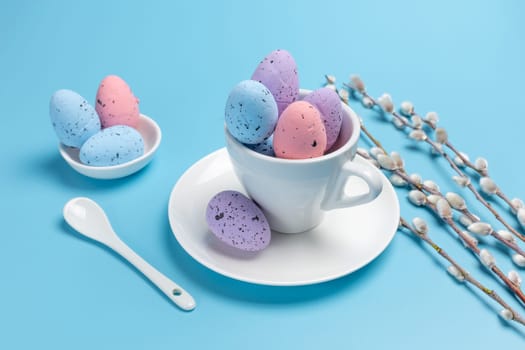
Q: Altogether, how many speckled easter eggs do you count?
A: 9